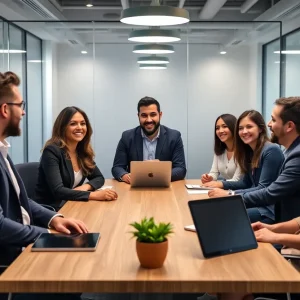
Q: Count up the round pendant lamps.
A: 5